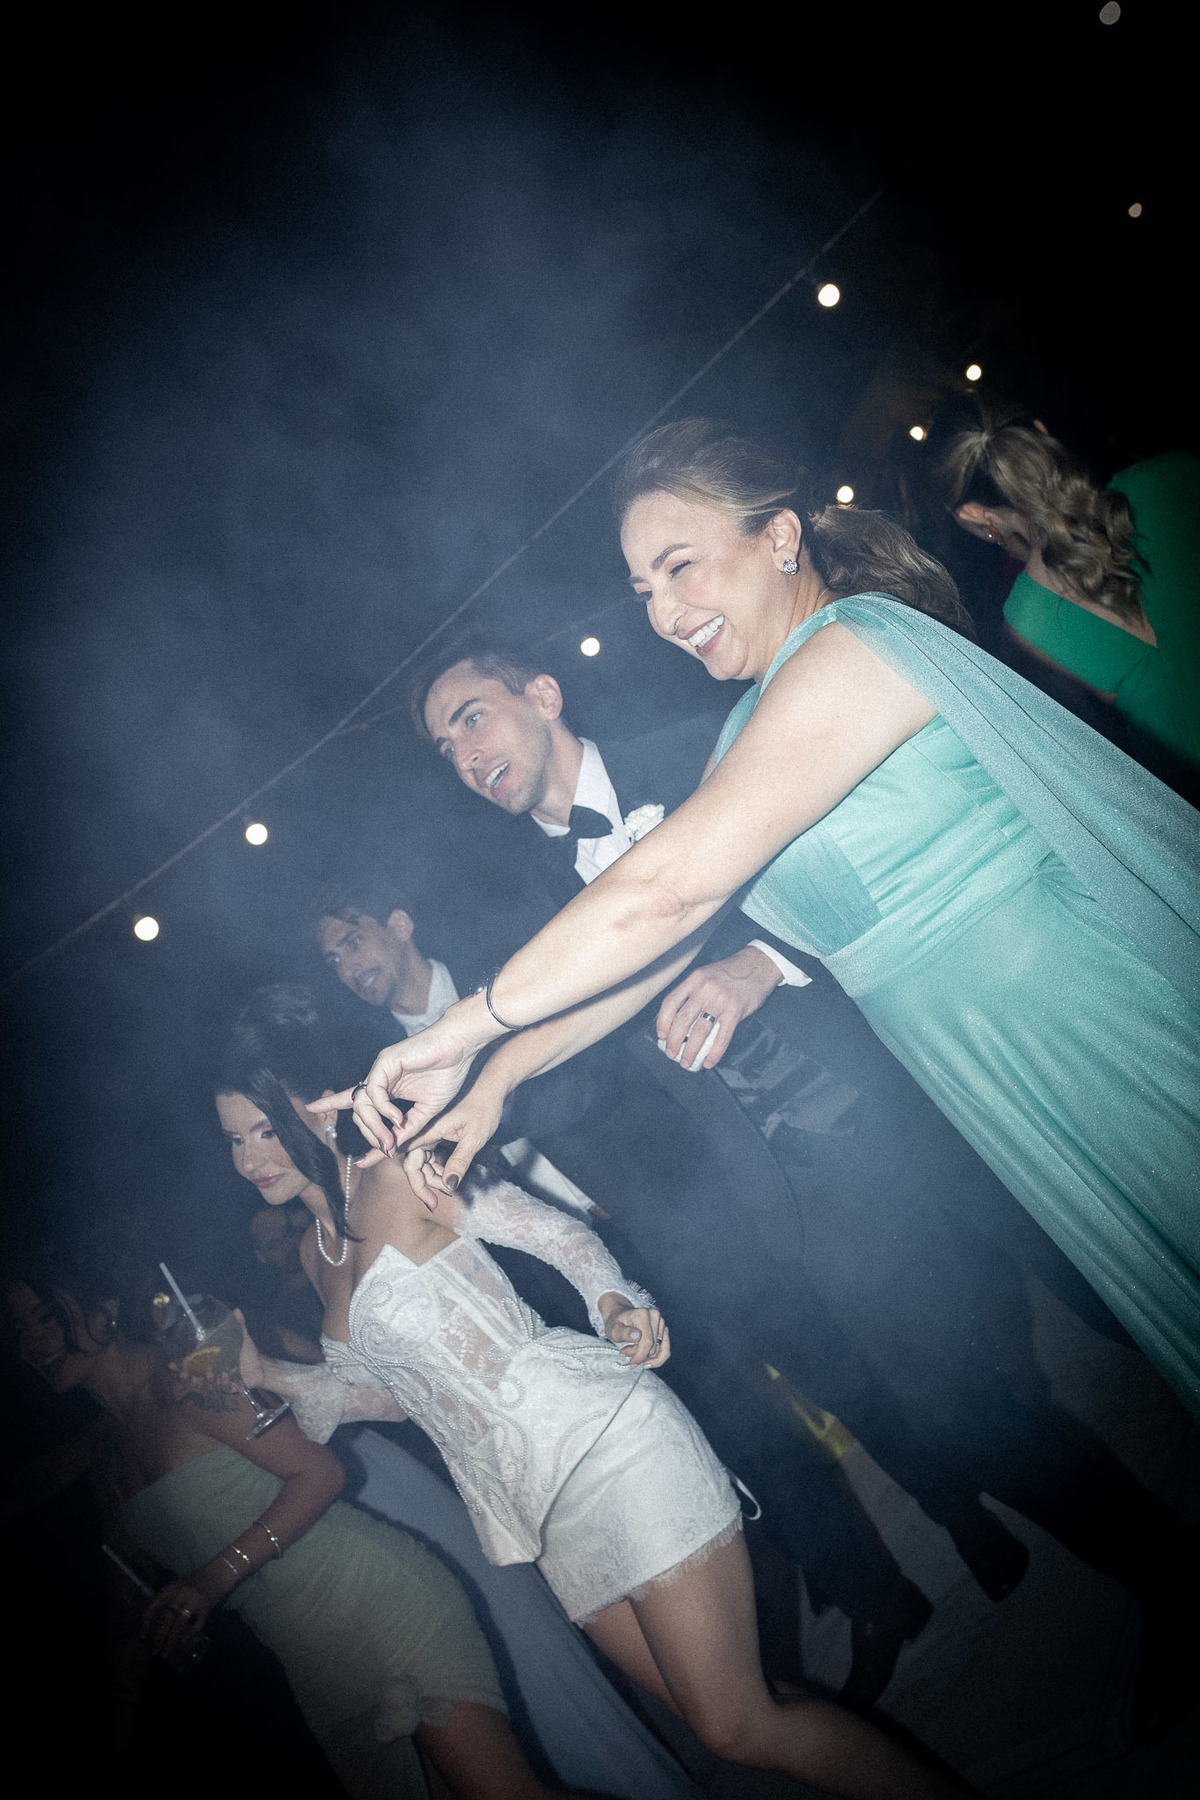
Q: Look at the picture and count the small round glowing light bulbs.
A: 9